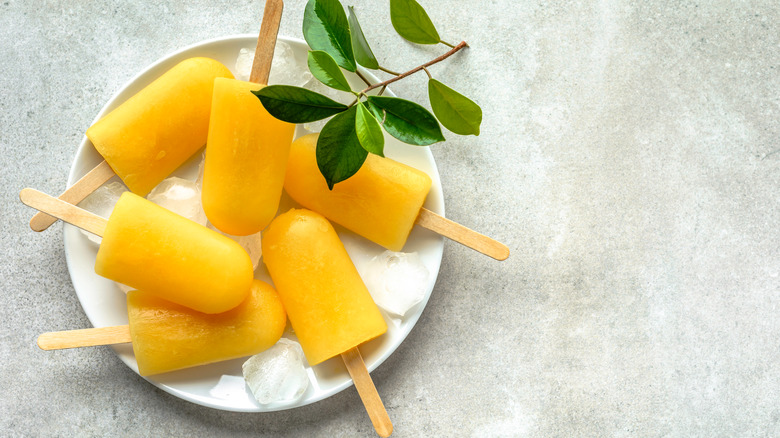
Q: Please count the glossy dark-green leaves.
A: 4